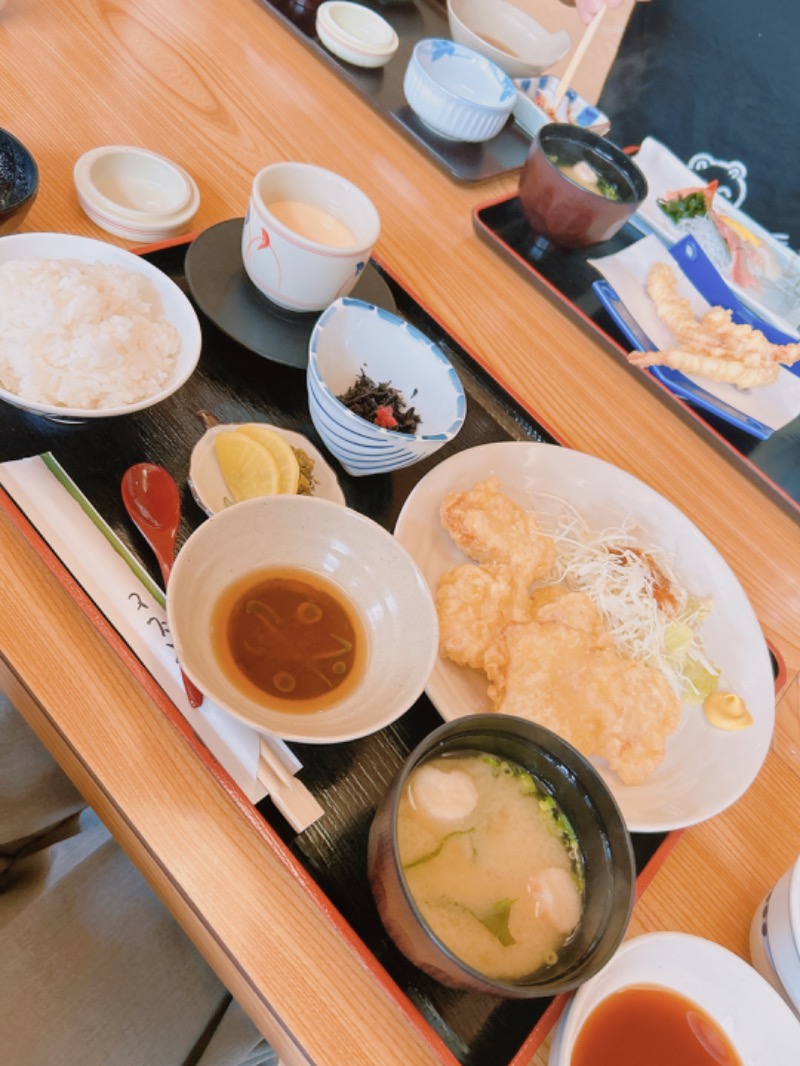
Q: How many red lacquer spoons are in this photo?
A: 1